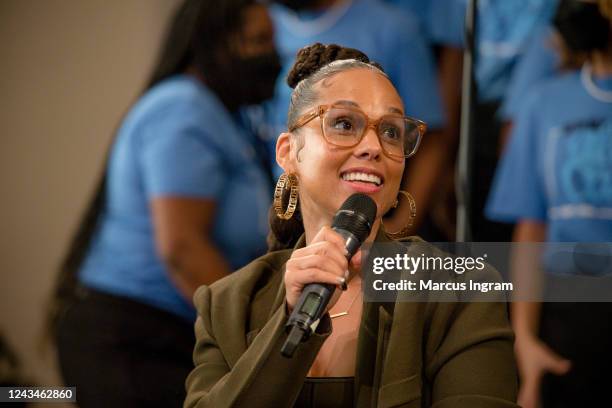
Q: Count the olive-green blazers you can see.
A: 1